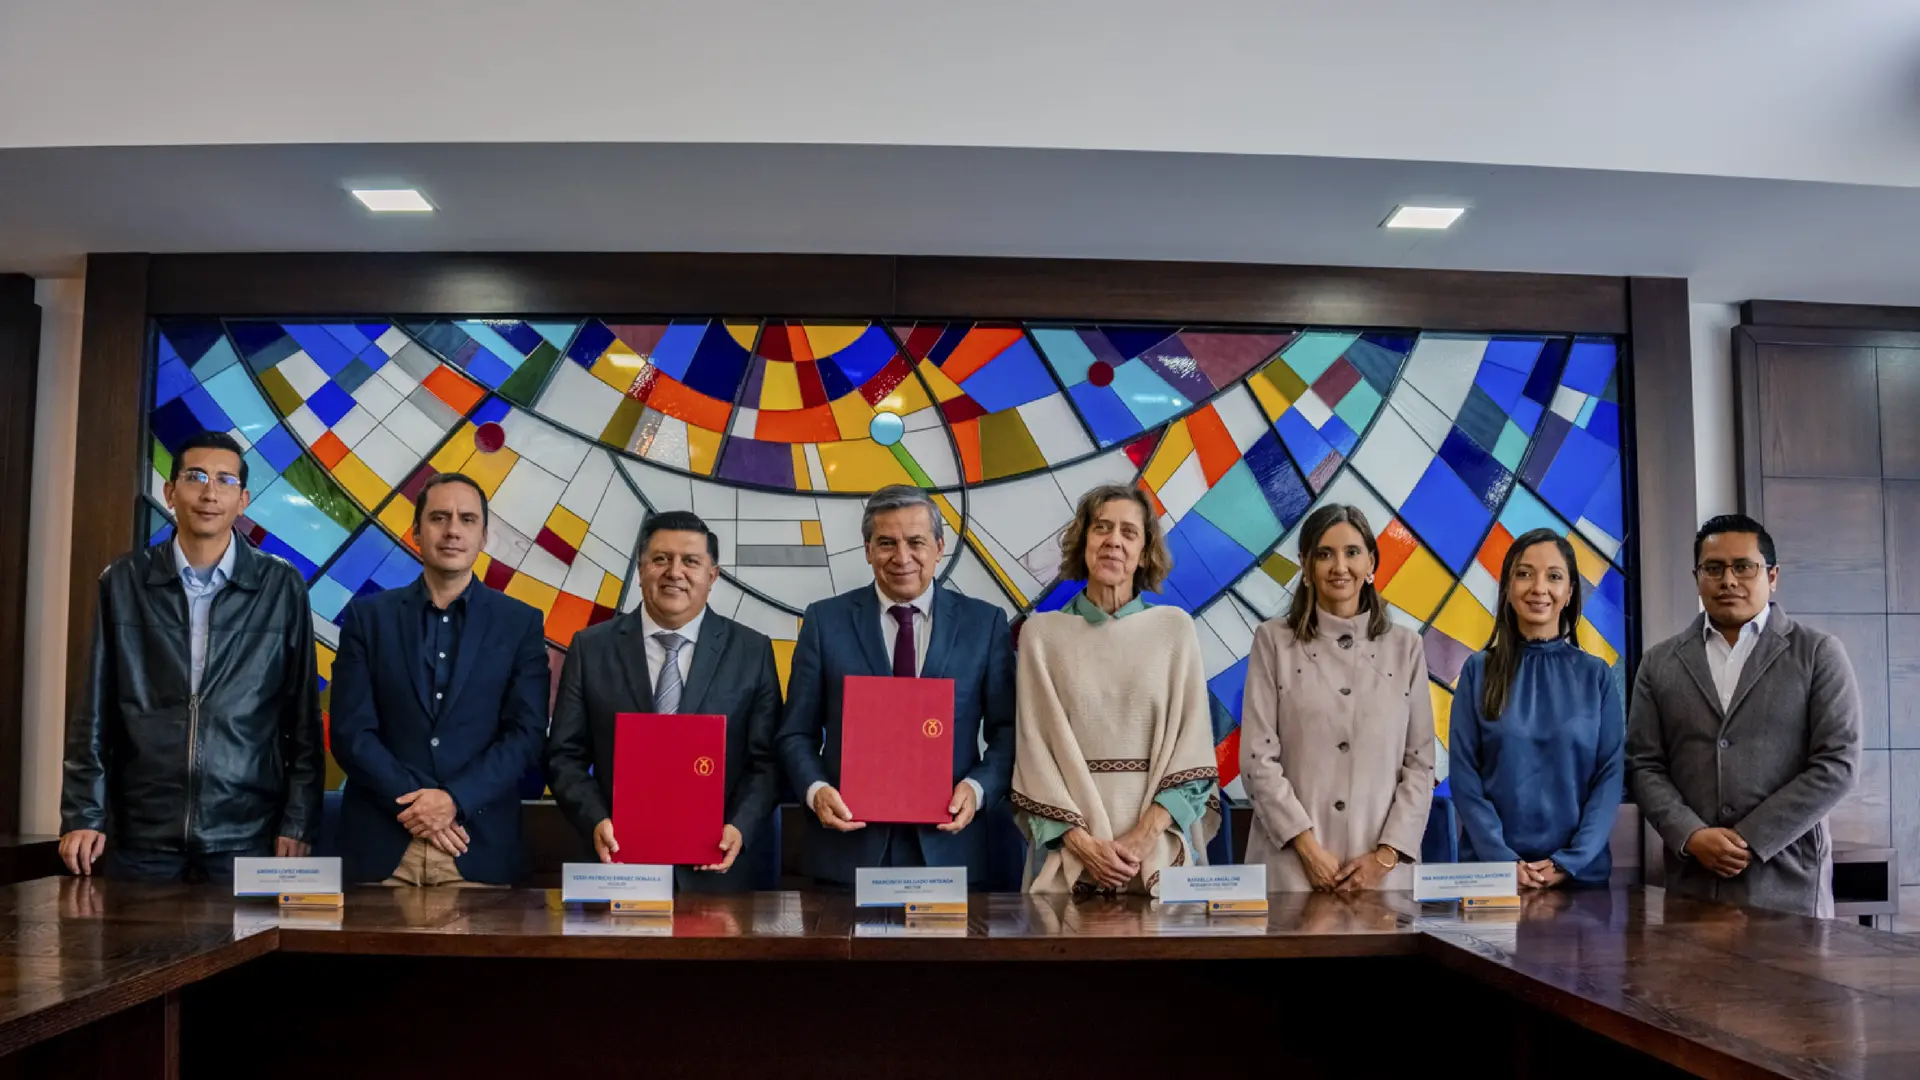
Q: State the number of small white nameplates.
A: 5